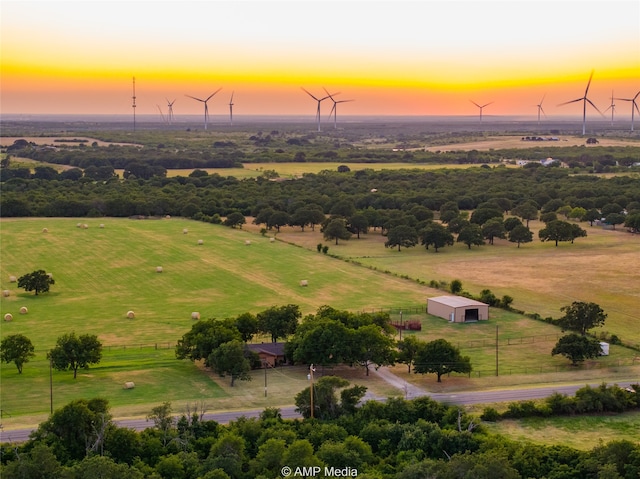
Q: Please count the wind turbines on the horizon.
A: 10